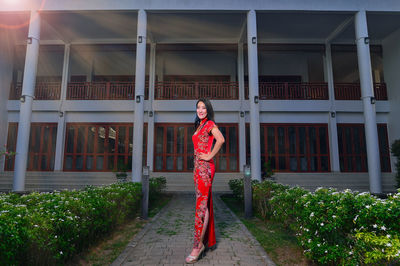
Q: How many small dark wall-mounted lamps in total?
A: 12